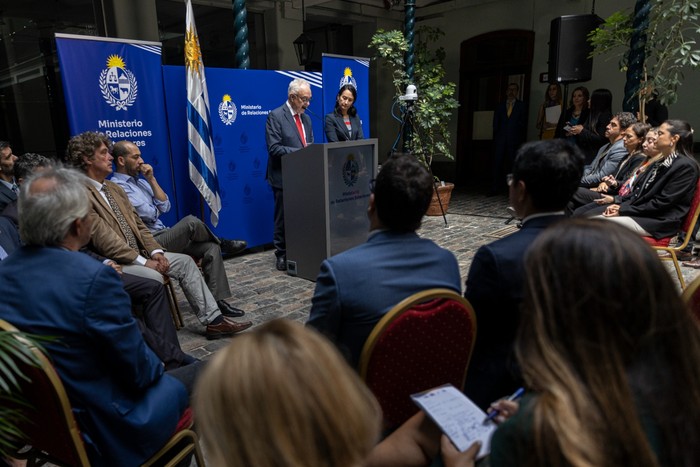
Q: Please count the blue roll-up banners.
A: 2